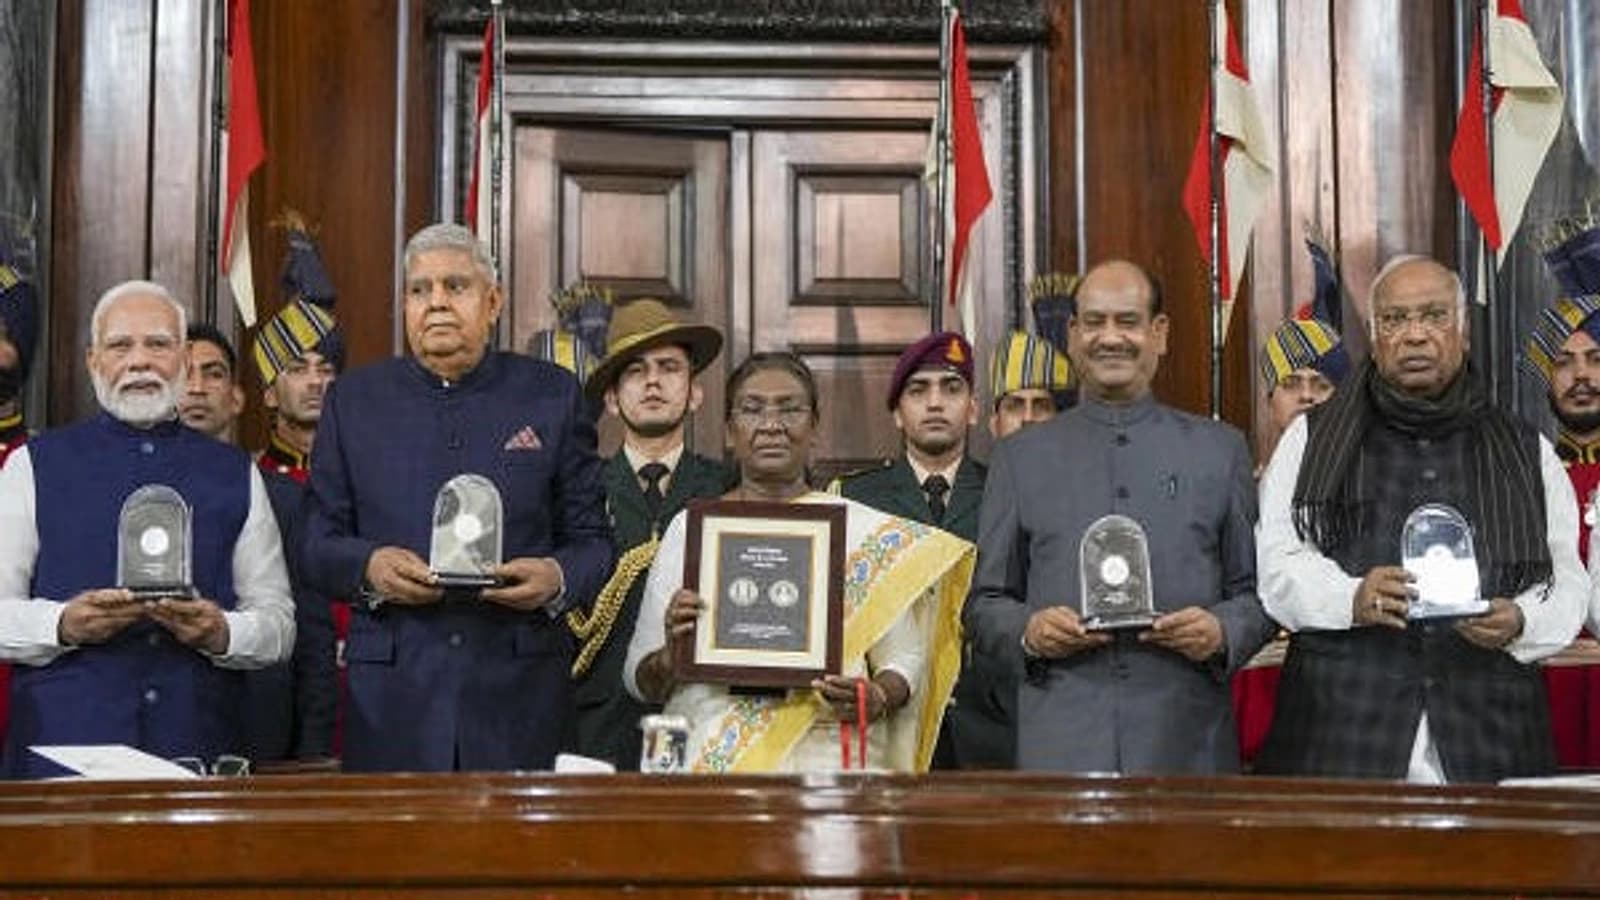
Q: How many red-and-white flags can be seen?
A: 5